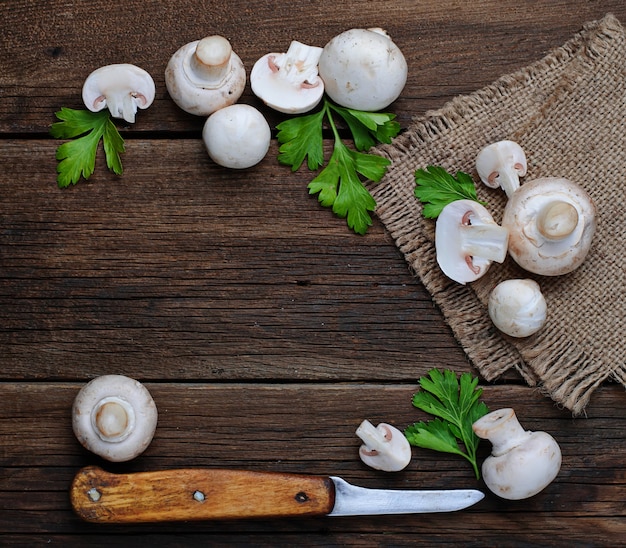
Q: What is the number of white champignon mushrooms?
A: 12